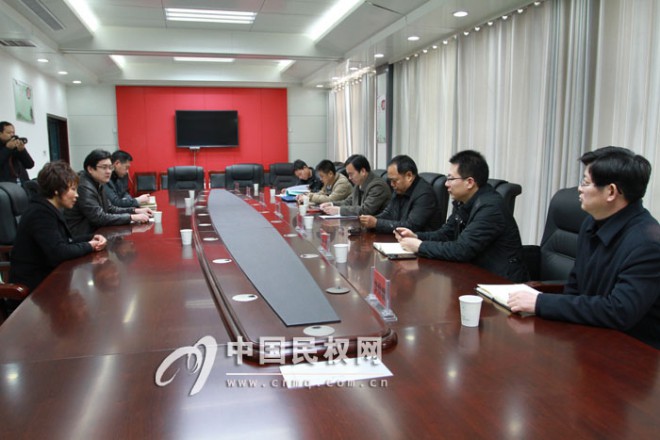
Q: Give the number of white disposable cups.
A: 11